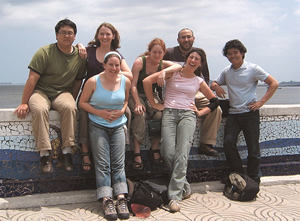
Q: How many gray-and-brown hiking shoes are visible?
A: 2